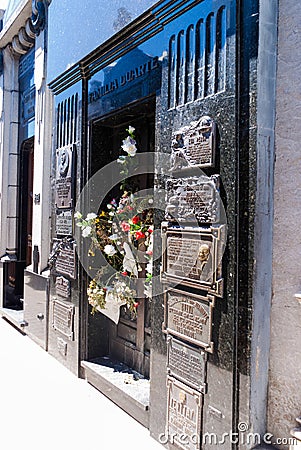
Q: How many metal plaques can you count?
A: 12